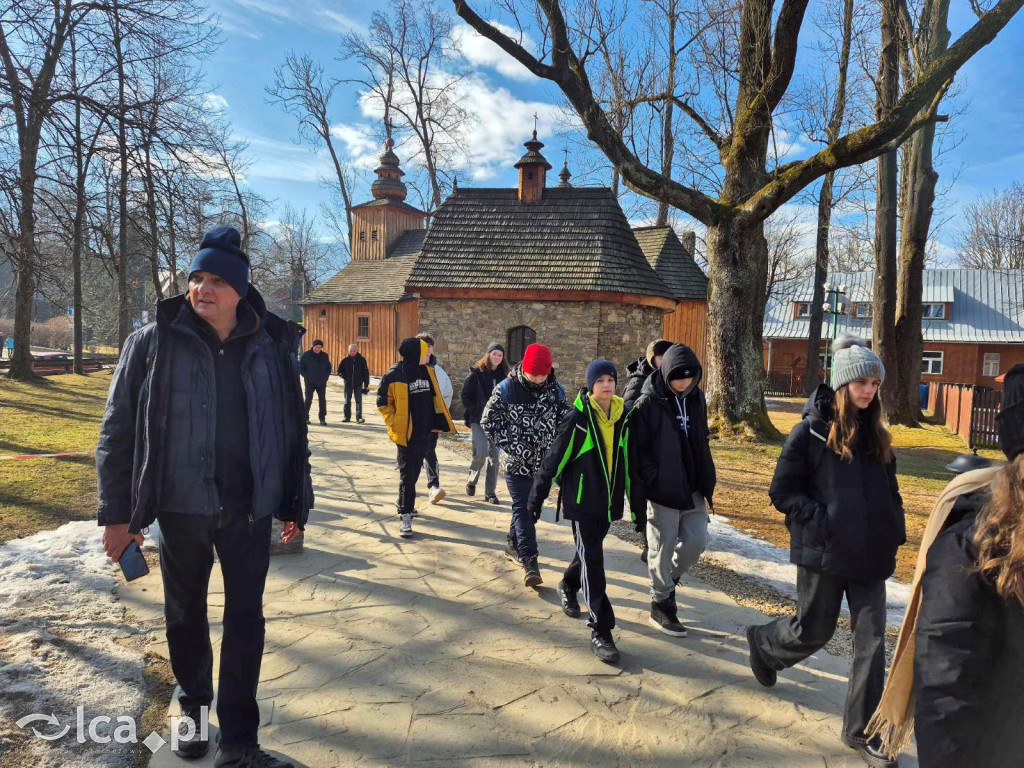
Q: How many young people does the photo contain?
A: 9